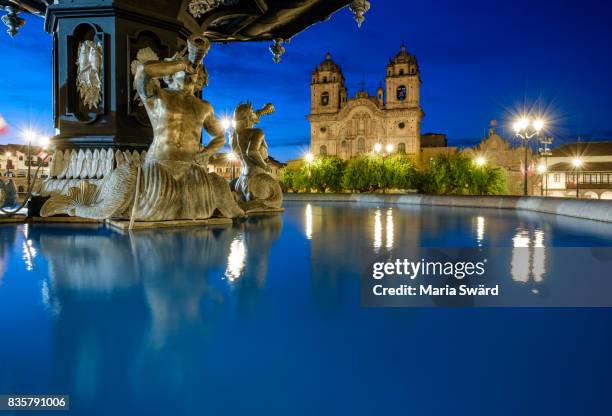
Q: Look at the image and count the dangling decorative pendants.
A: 3